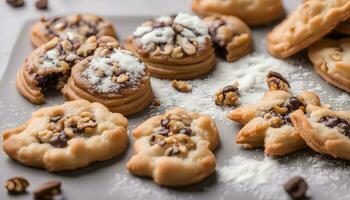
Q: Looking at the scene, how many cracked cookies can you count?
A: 2